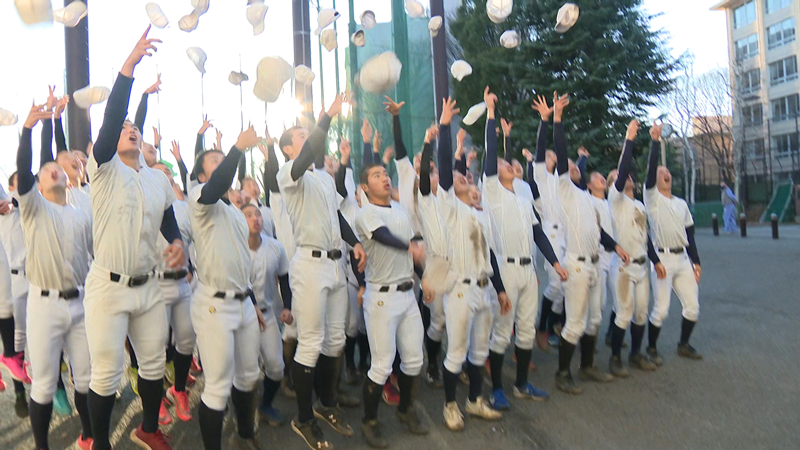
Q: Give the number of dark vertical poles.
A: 3